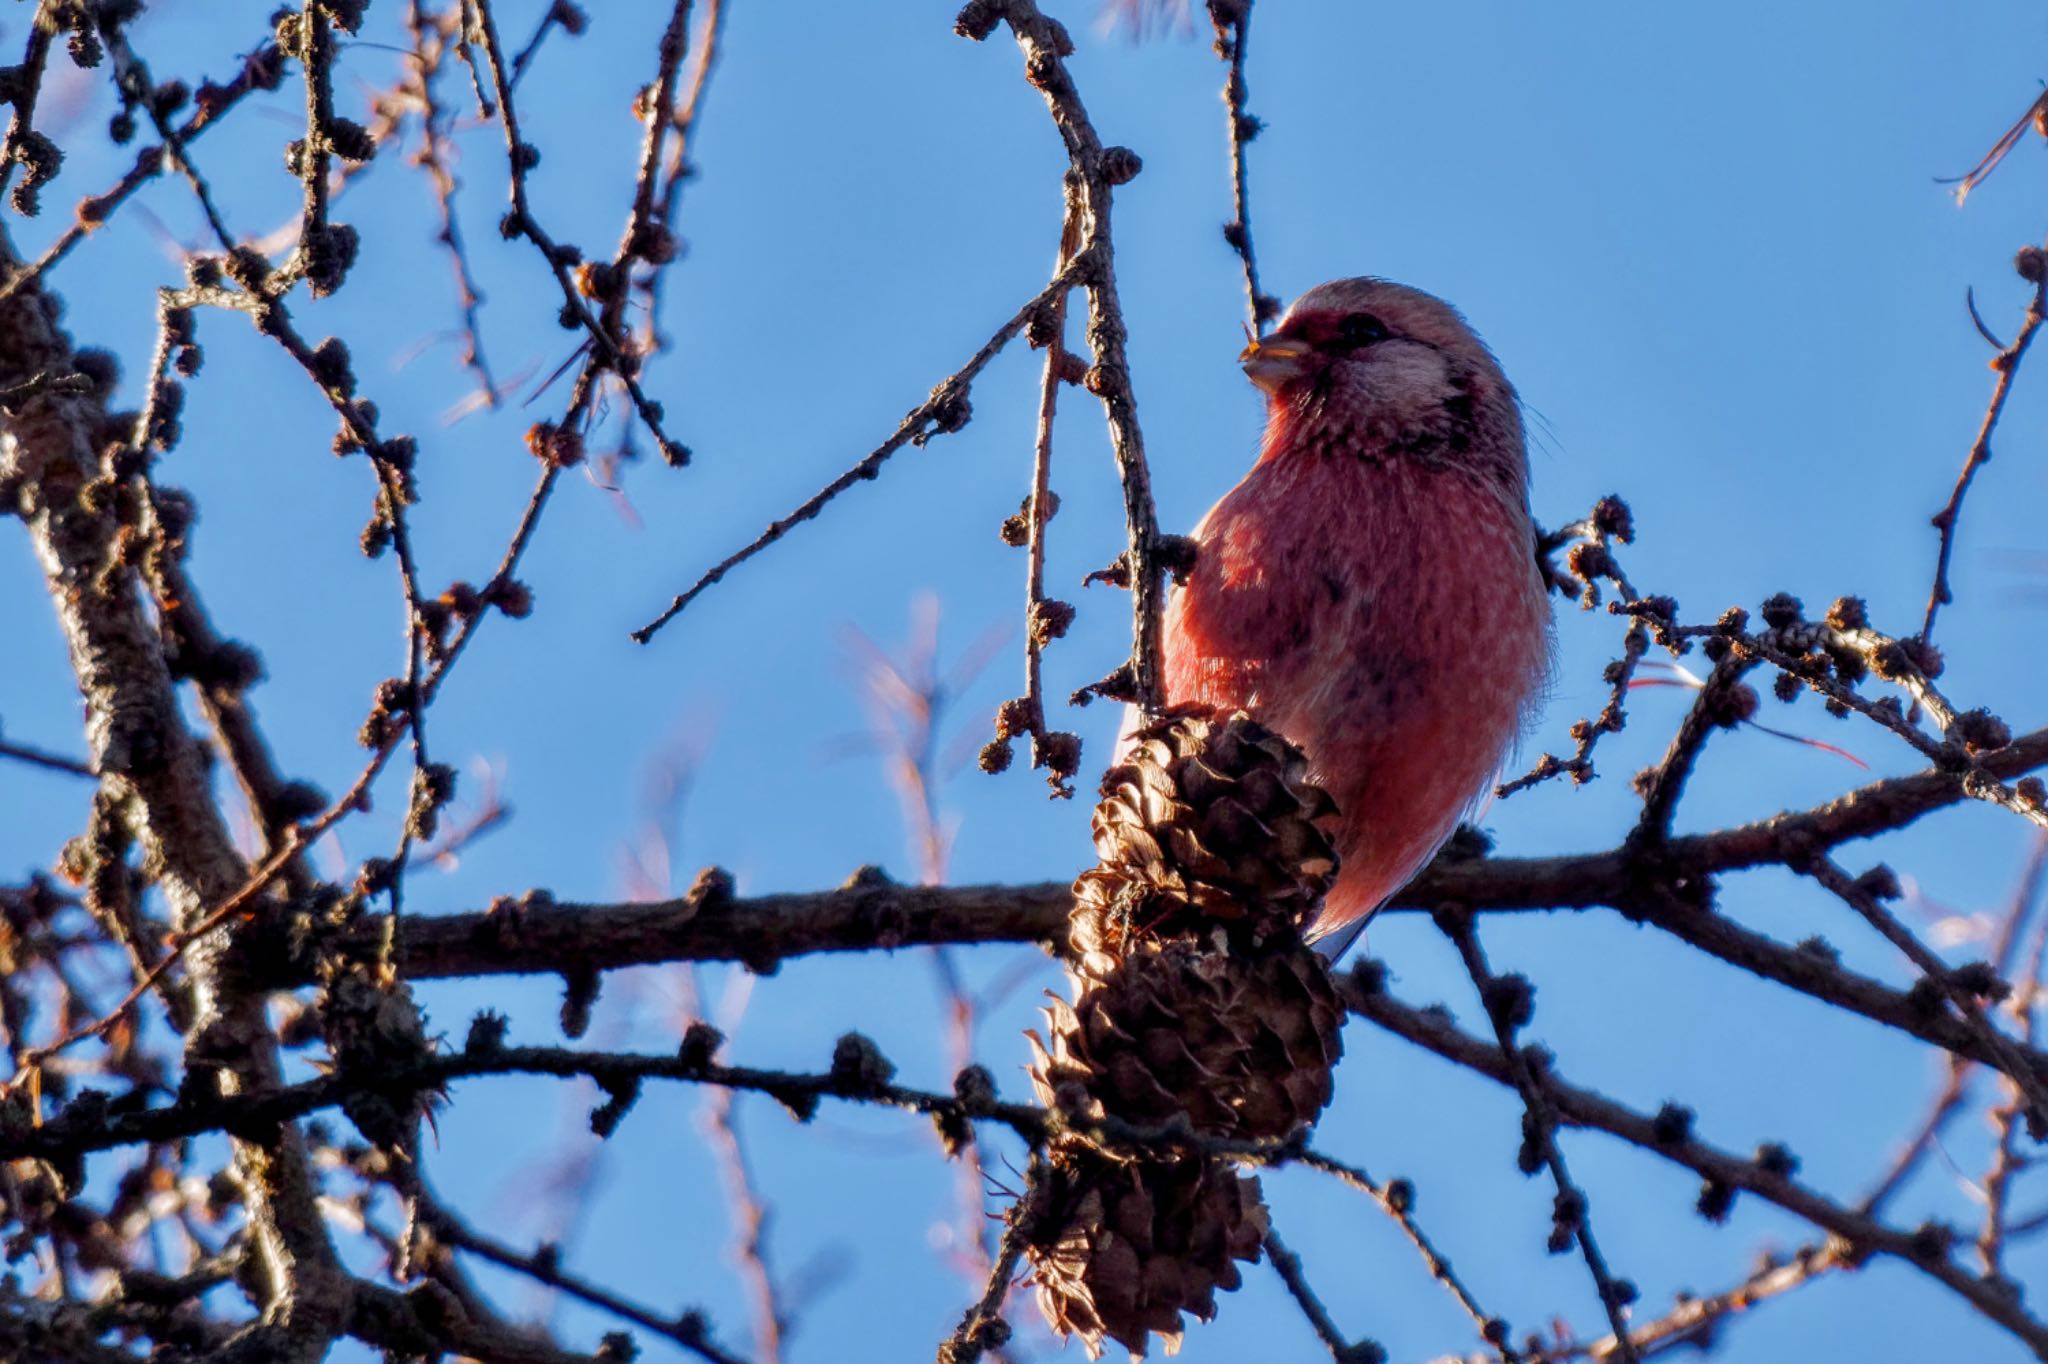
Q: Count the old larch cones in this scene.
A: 3